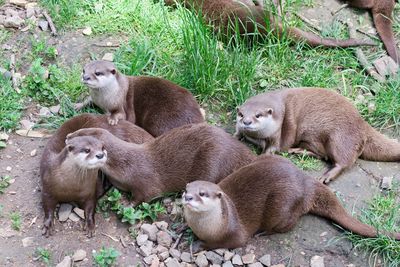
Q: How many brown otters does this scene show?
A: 7